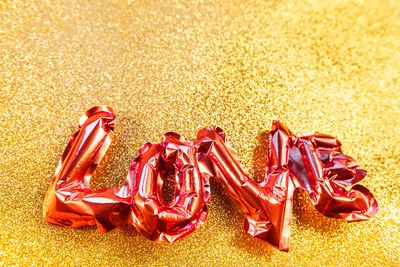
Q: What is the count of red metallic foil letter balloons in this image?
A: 4